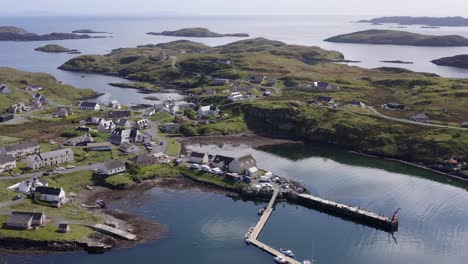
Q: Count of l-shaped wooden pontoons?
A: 1